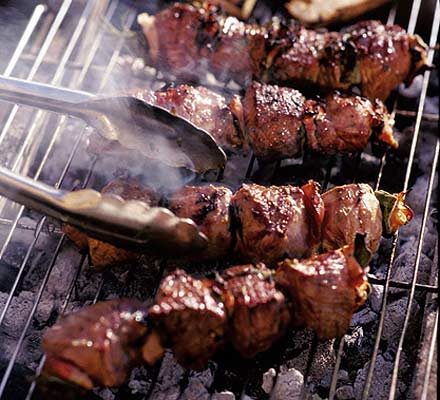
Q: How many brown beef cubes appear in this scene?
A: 15